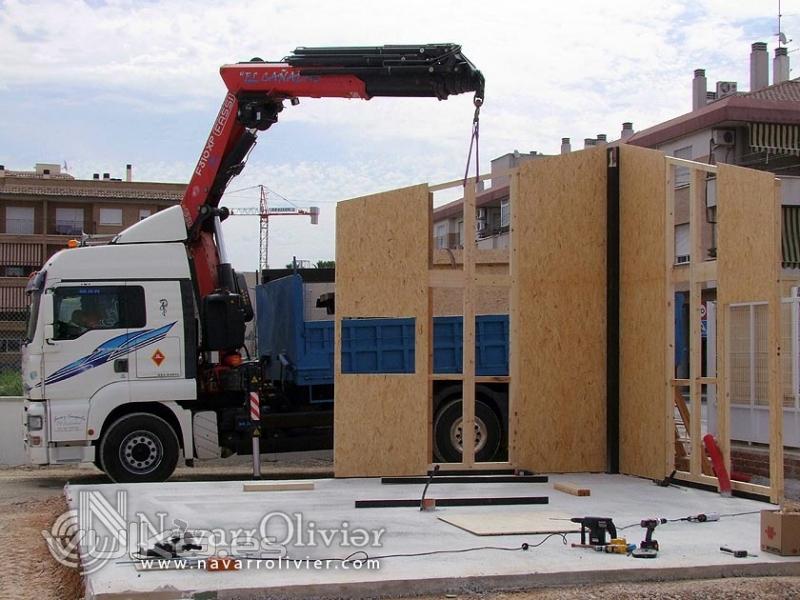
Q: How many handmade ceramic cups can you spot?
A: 0